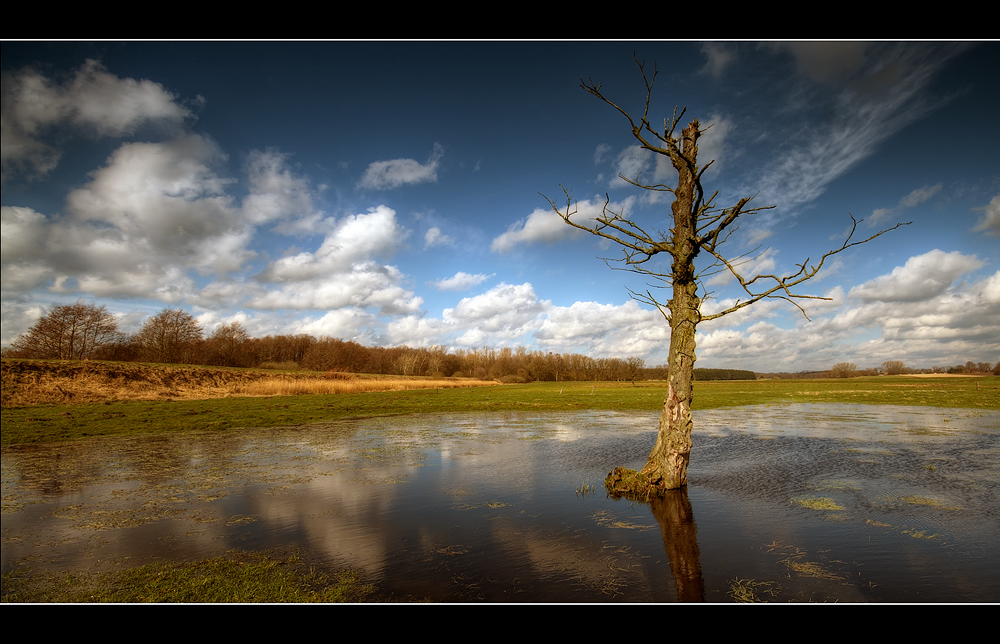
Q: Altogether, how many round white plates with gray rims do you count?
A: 0